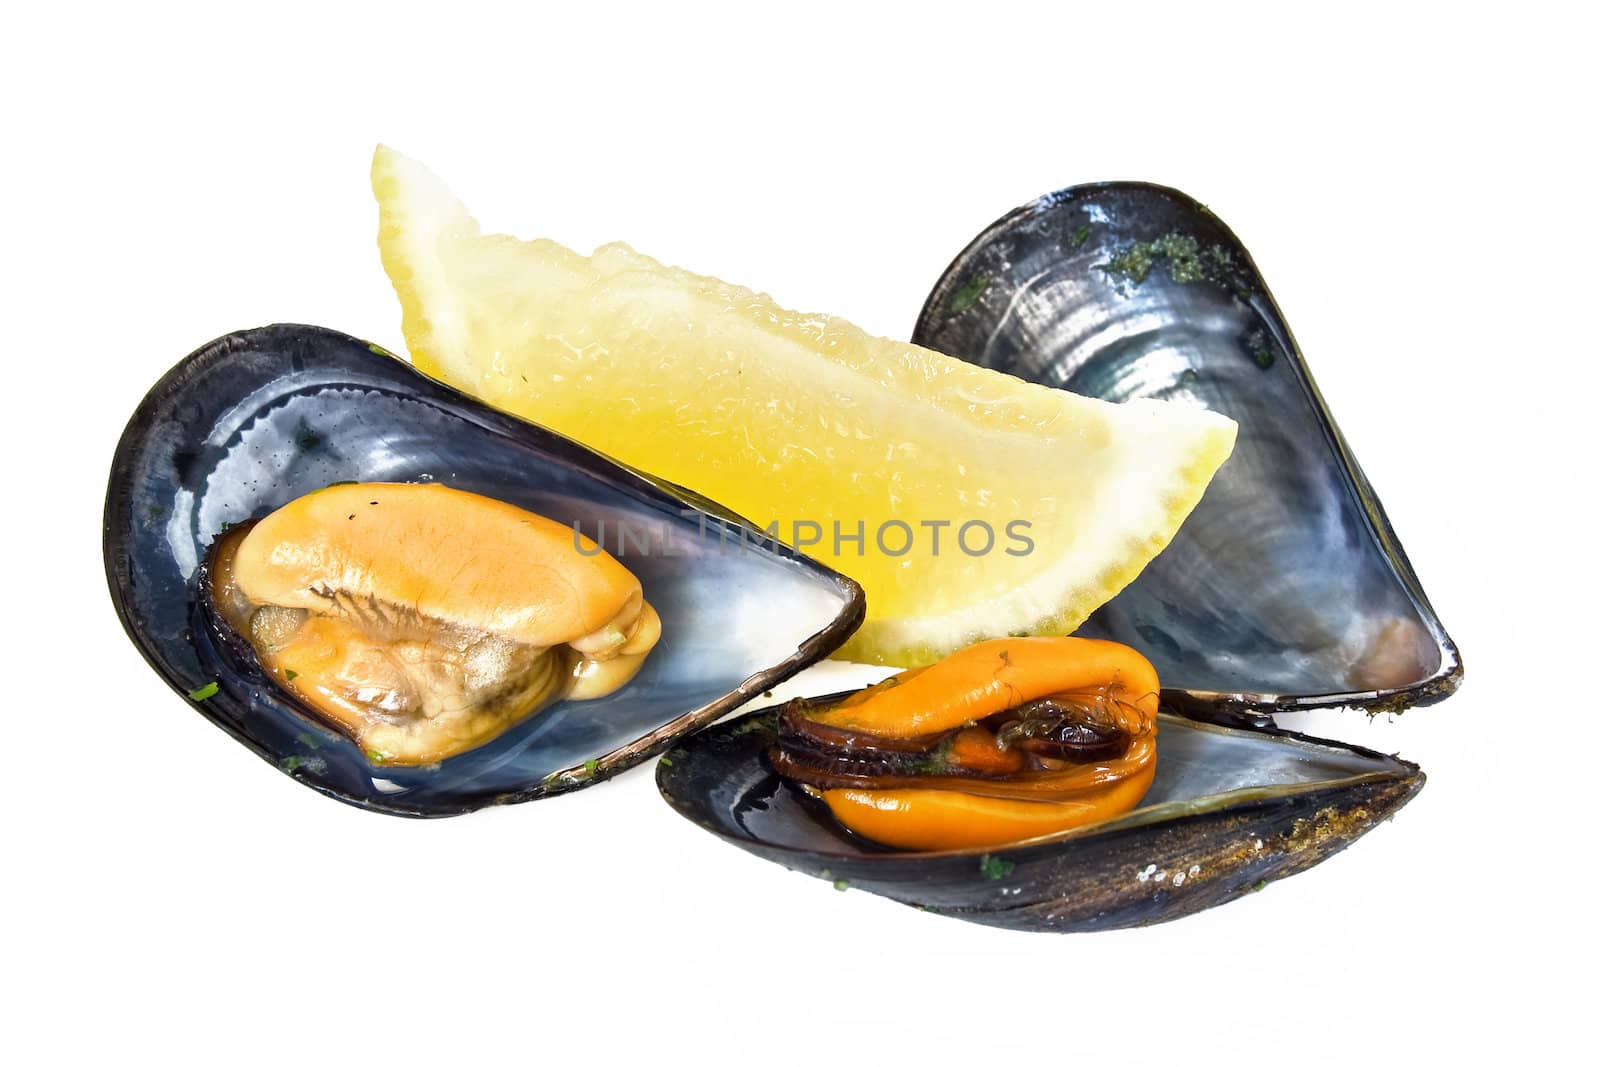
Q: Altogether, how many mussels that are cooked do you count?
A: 2